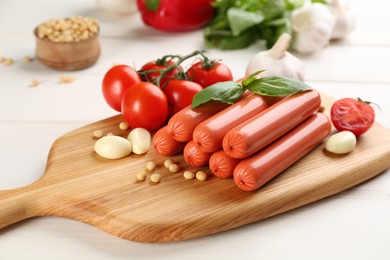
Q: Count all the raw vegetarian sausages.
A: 7